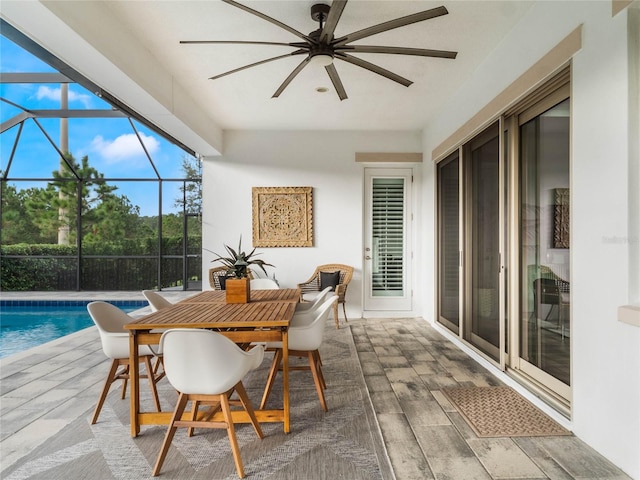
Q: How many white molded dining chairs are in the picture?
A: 6